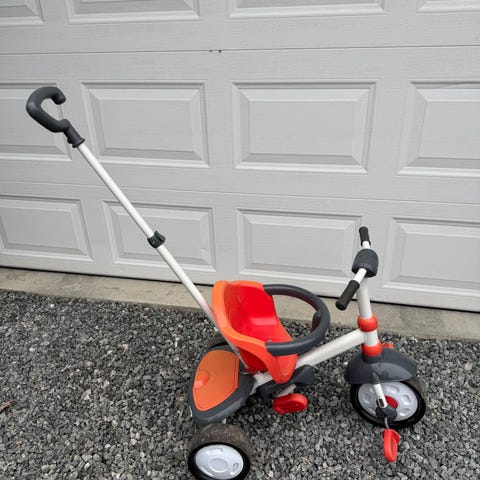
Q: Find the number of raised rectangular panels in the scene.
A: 12